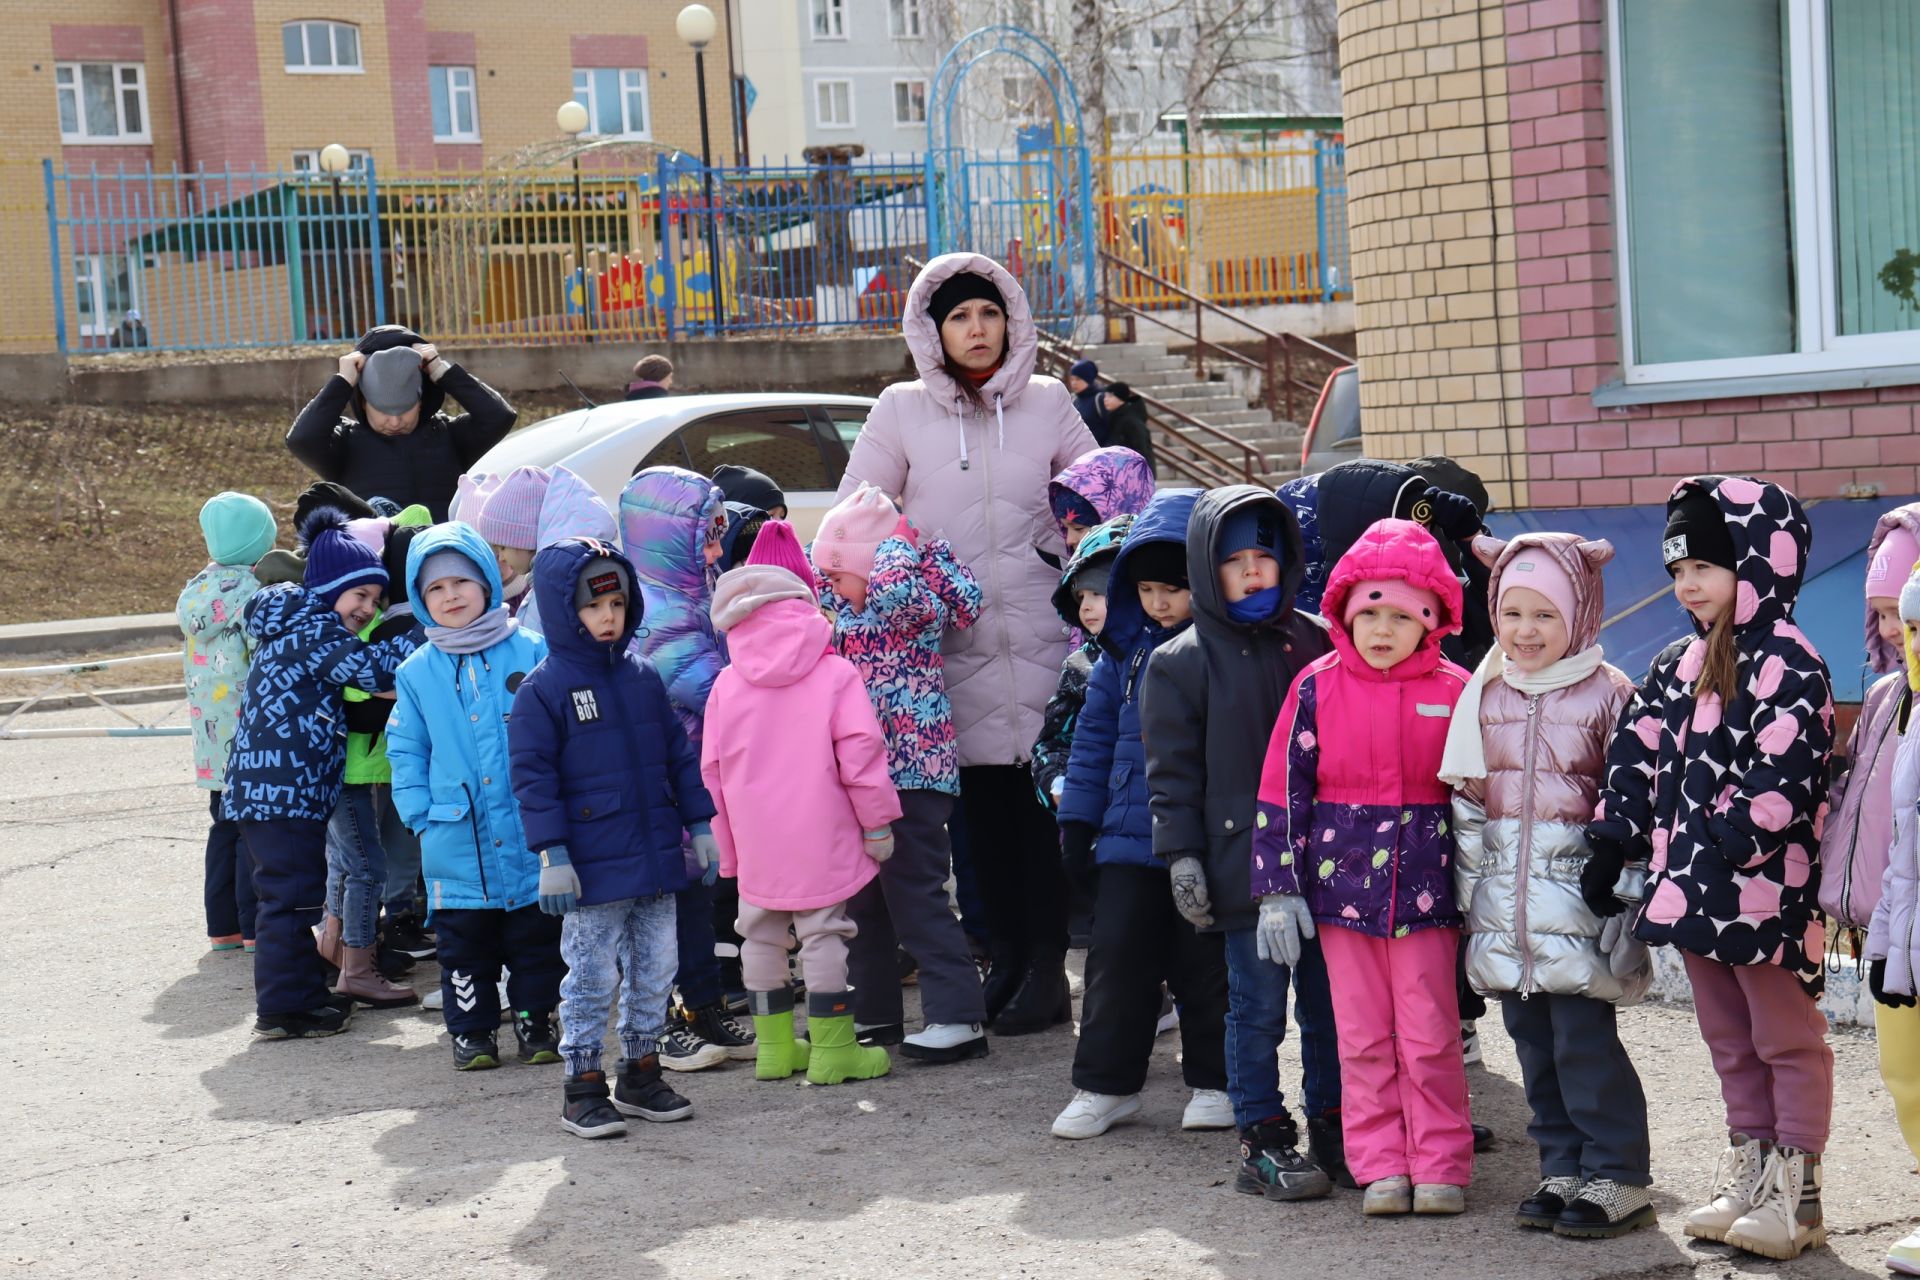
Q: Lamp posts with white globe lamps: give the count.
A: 3